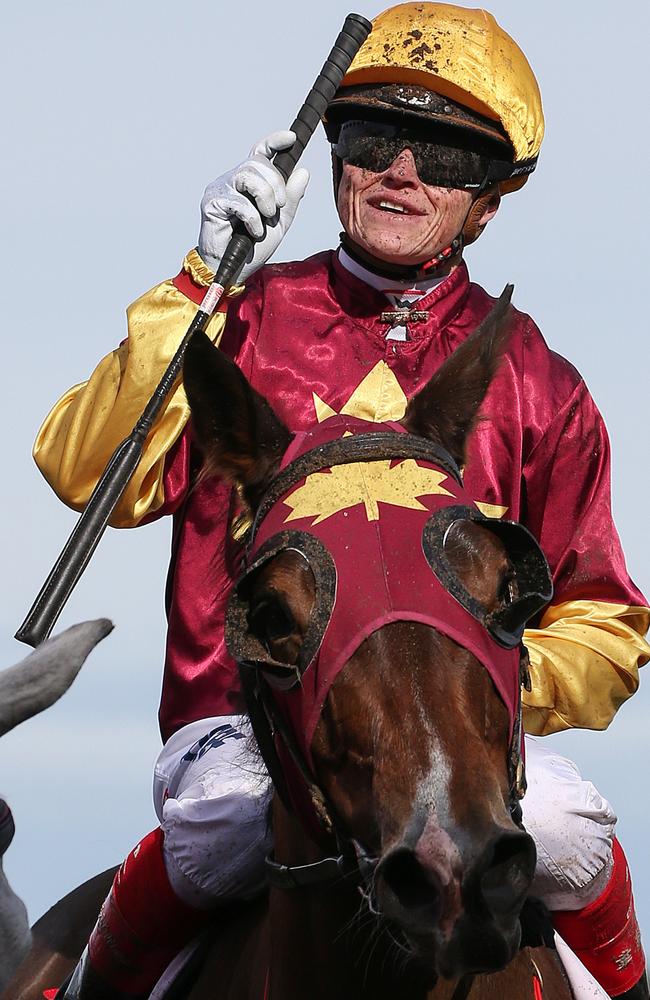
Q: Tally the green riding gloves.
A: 0